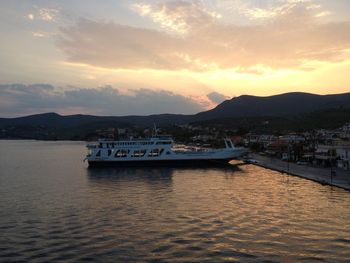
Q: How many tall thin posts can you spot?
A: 2